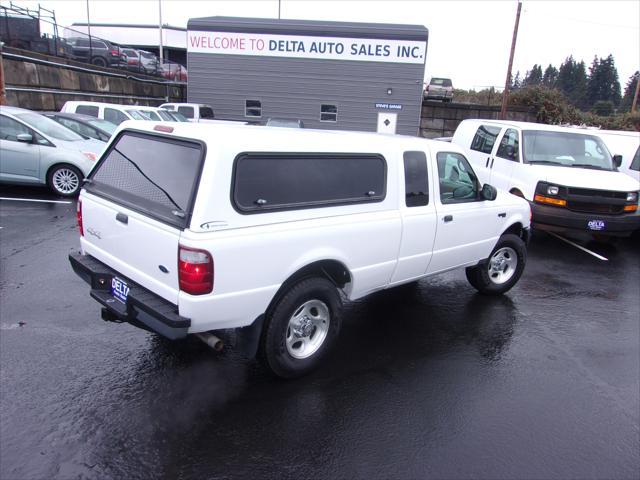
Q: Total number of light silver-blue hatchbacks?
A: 1